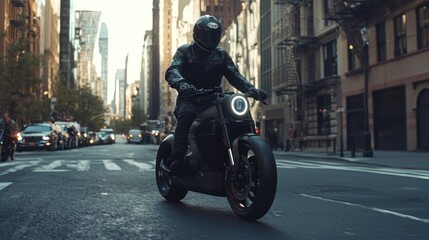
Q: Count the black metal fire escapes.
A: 2